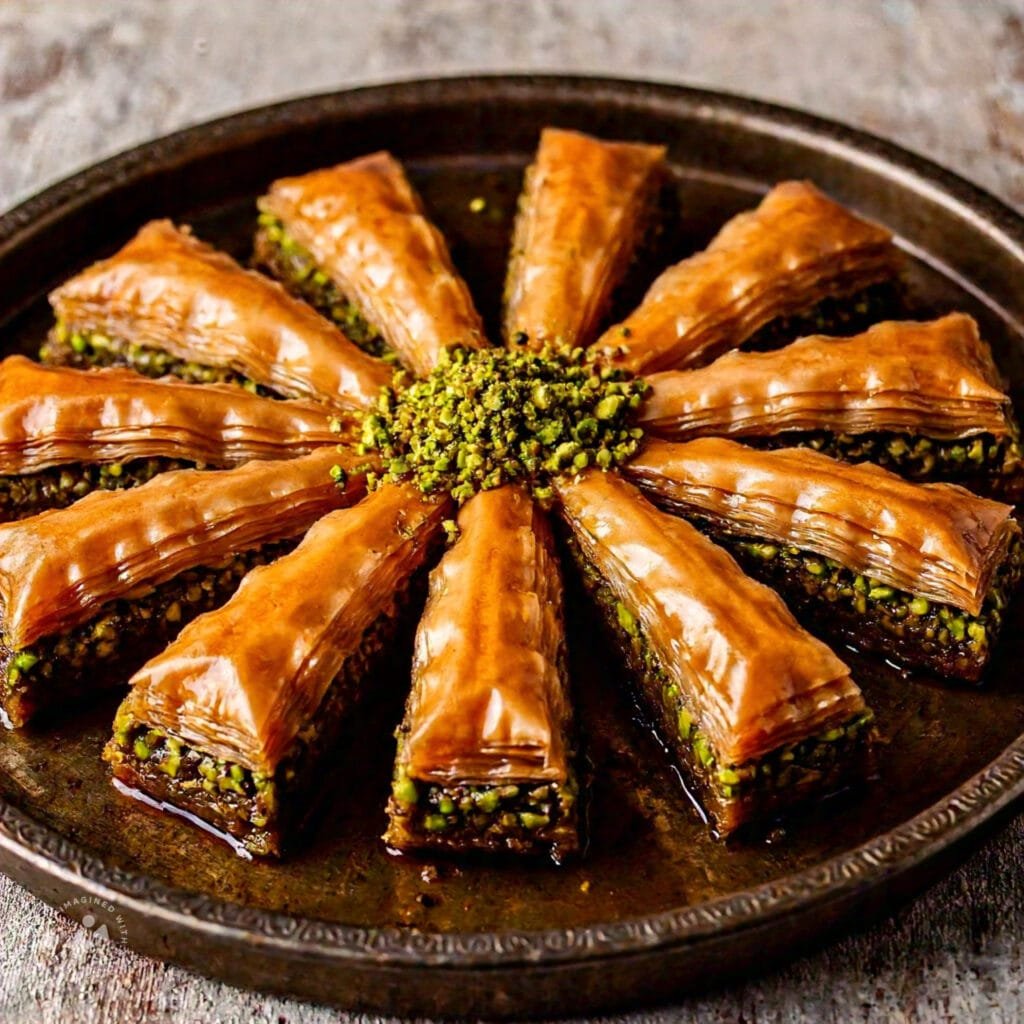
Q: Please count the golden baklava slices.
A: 11